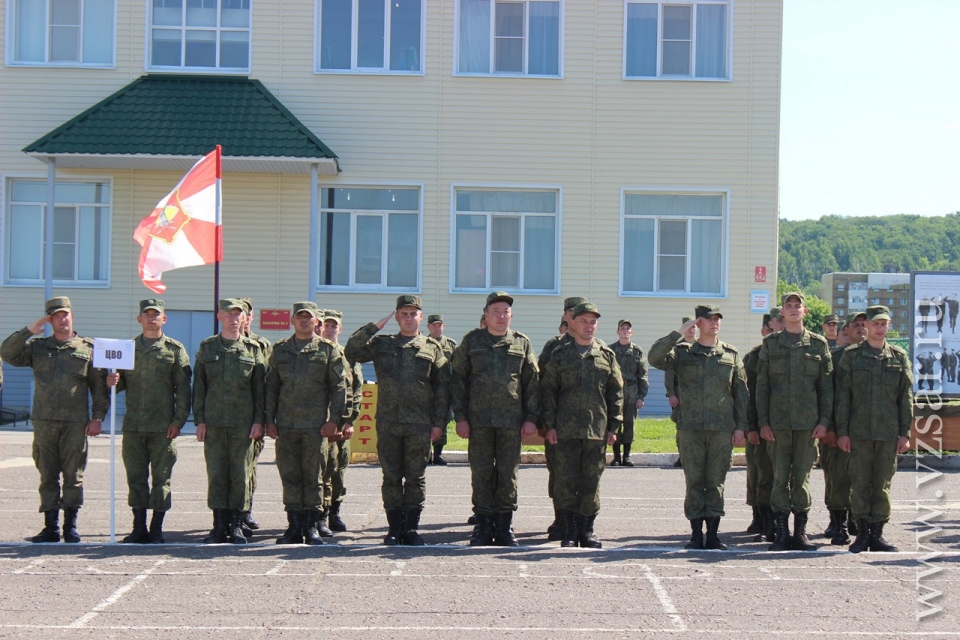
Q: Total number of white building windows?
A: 9